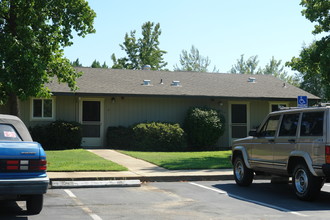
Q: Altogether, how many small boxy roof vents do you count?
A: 3